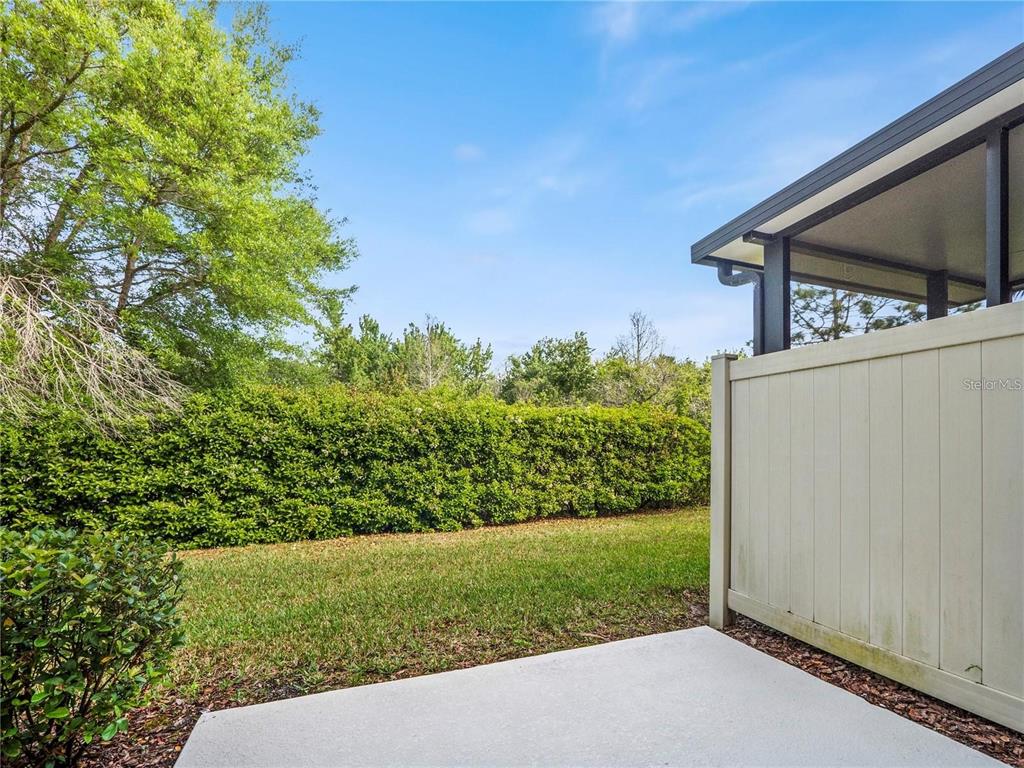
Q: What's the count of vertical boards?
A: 10